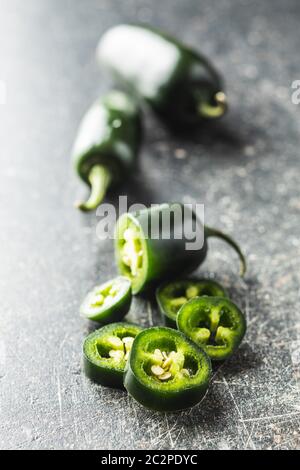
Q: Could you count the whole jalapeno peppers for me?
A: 2